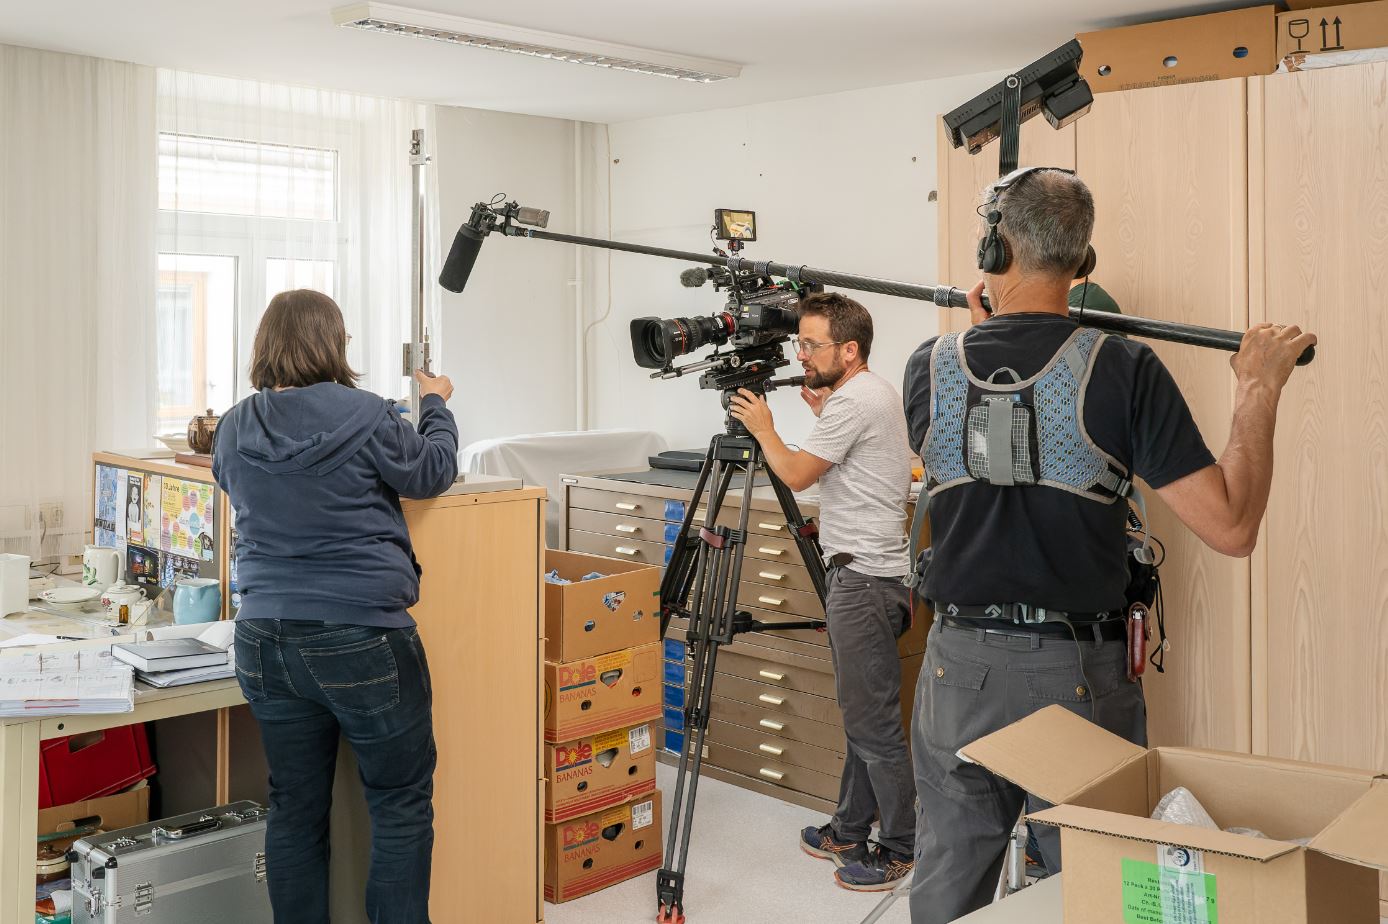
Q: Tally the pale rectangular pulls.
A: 12